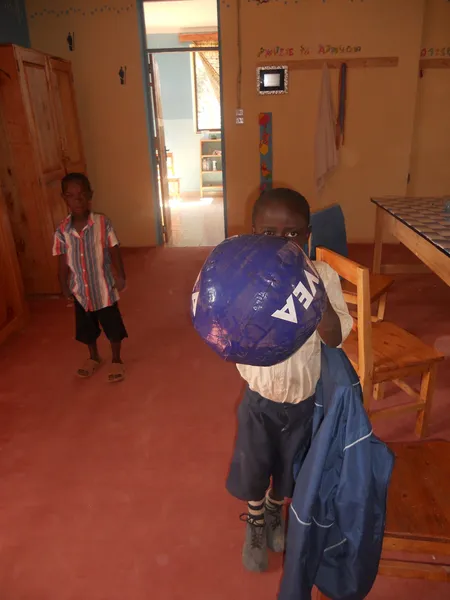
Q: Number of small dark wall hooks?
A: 2